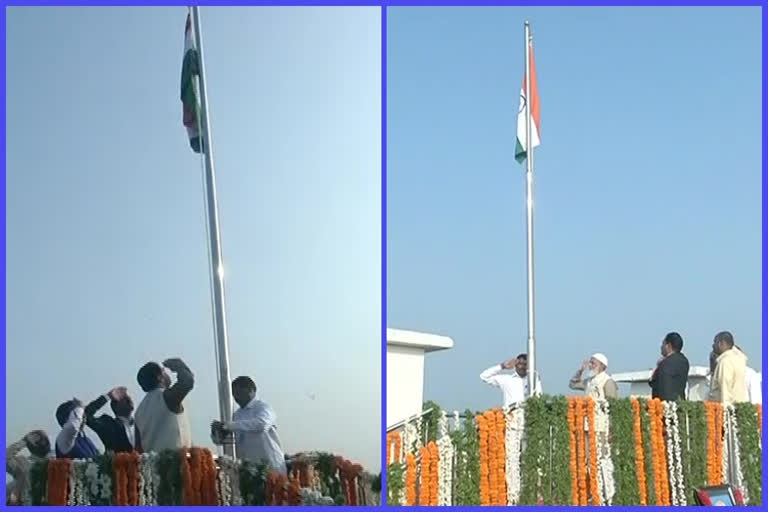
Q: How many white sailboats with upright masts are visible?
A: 0